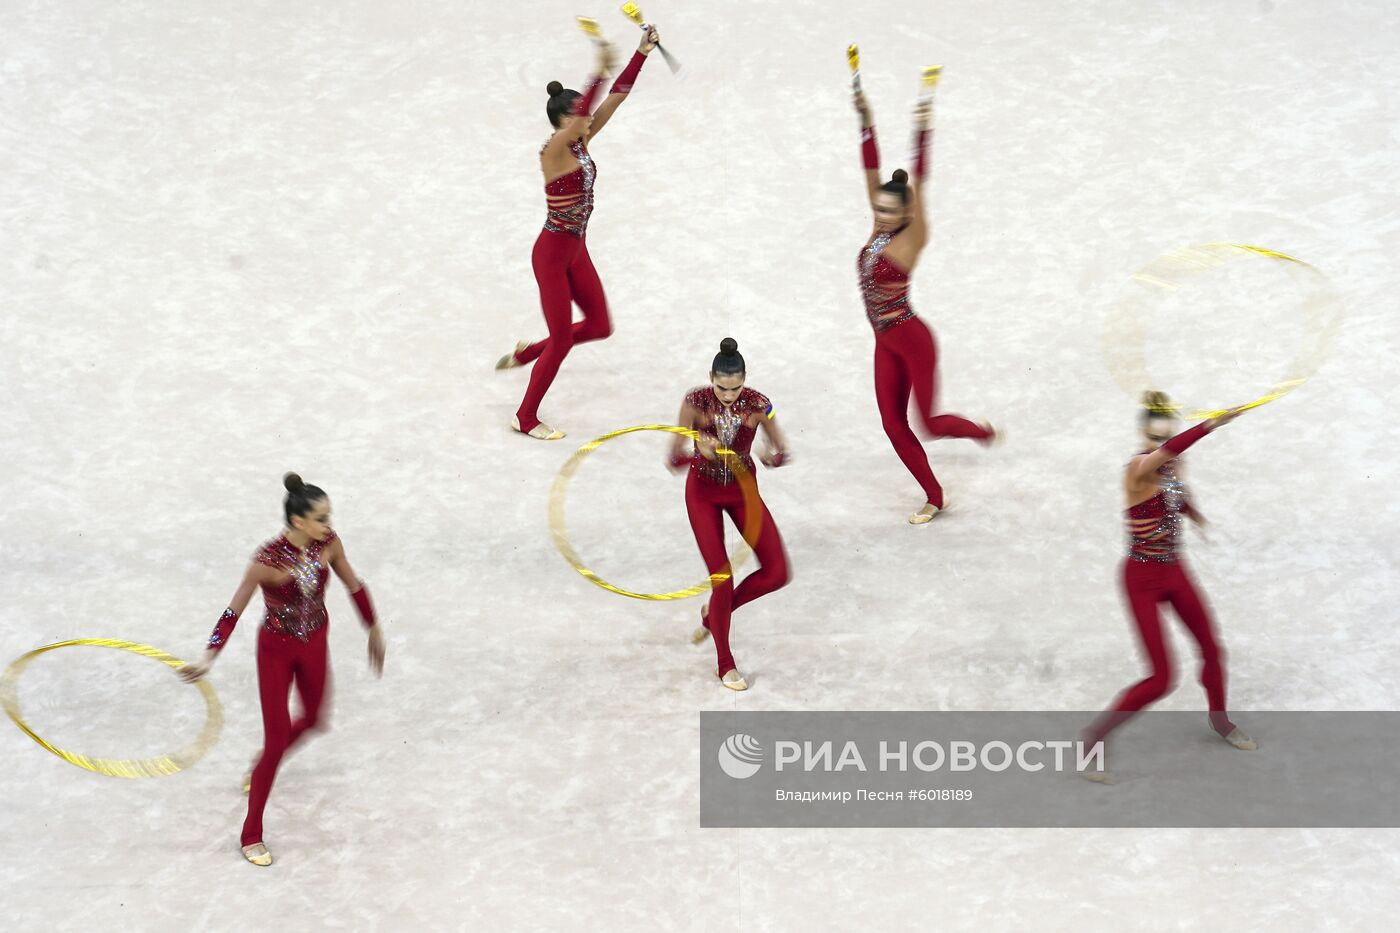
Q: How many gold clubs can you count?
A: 4